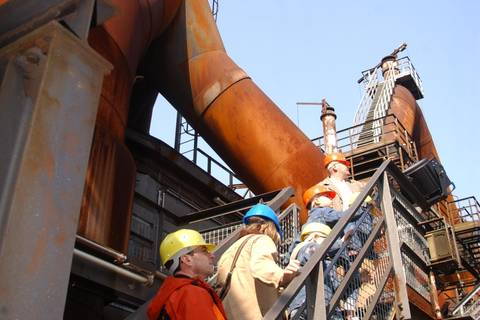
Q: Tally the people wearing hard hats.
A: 6